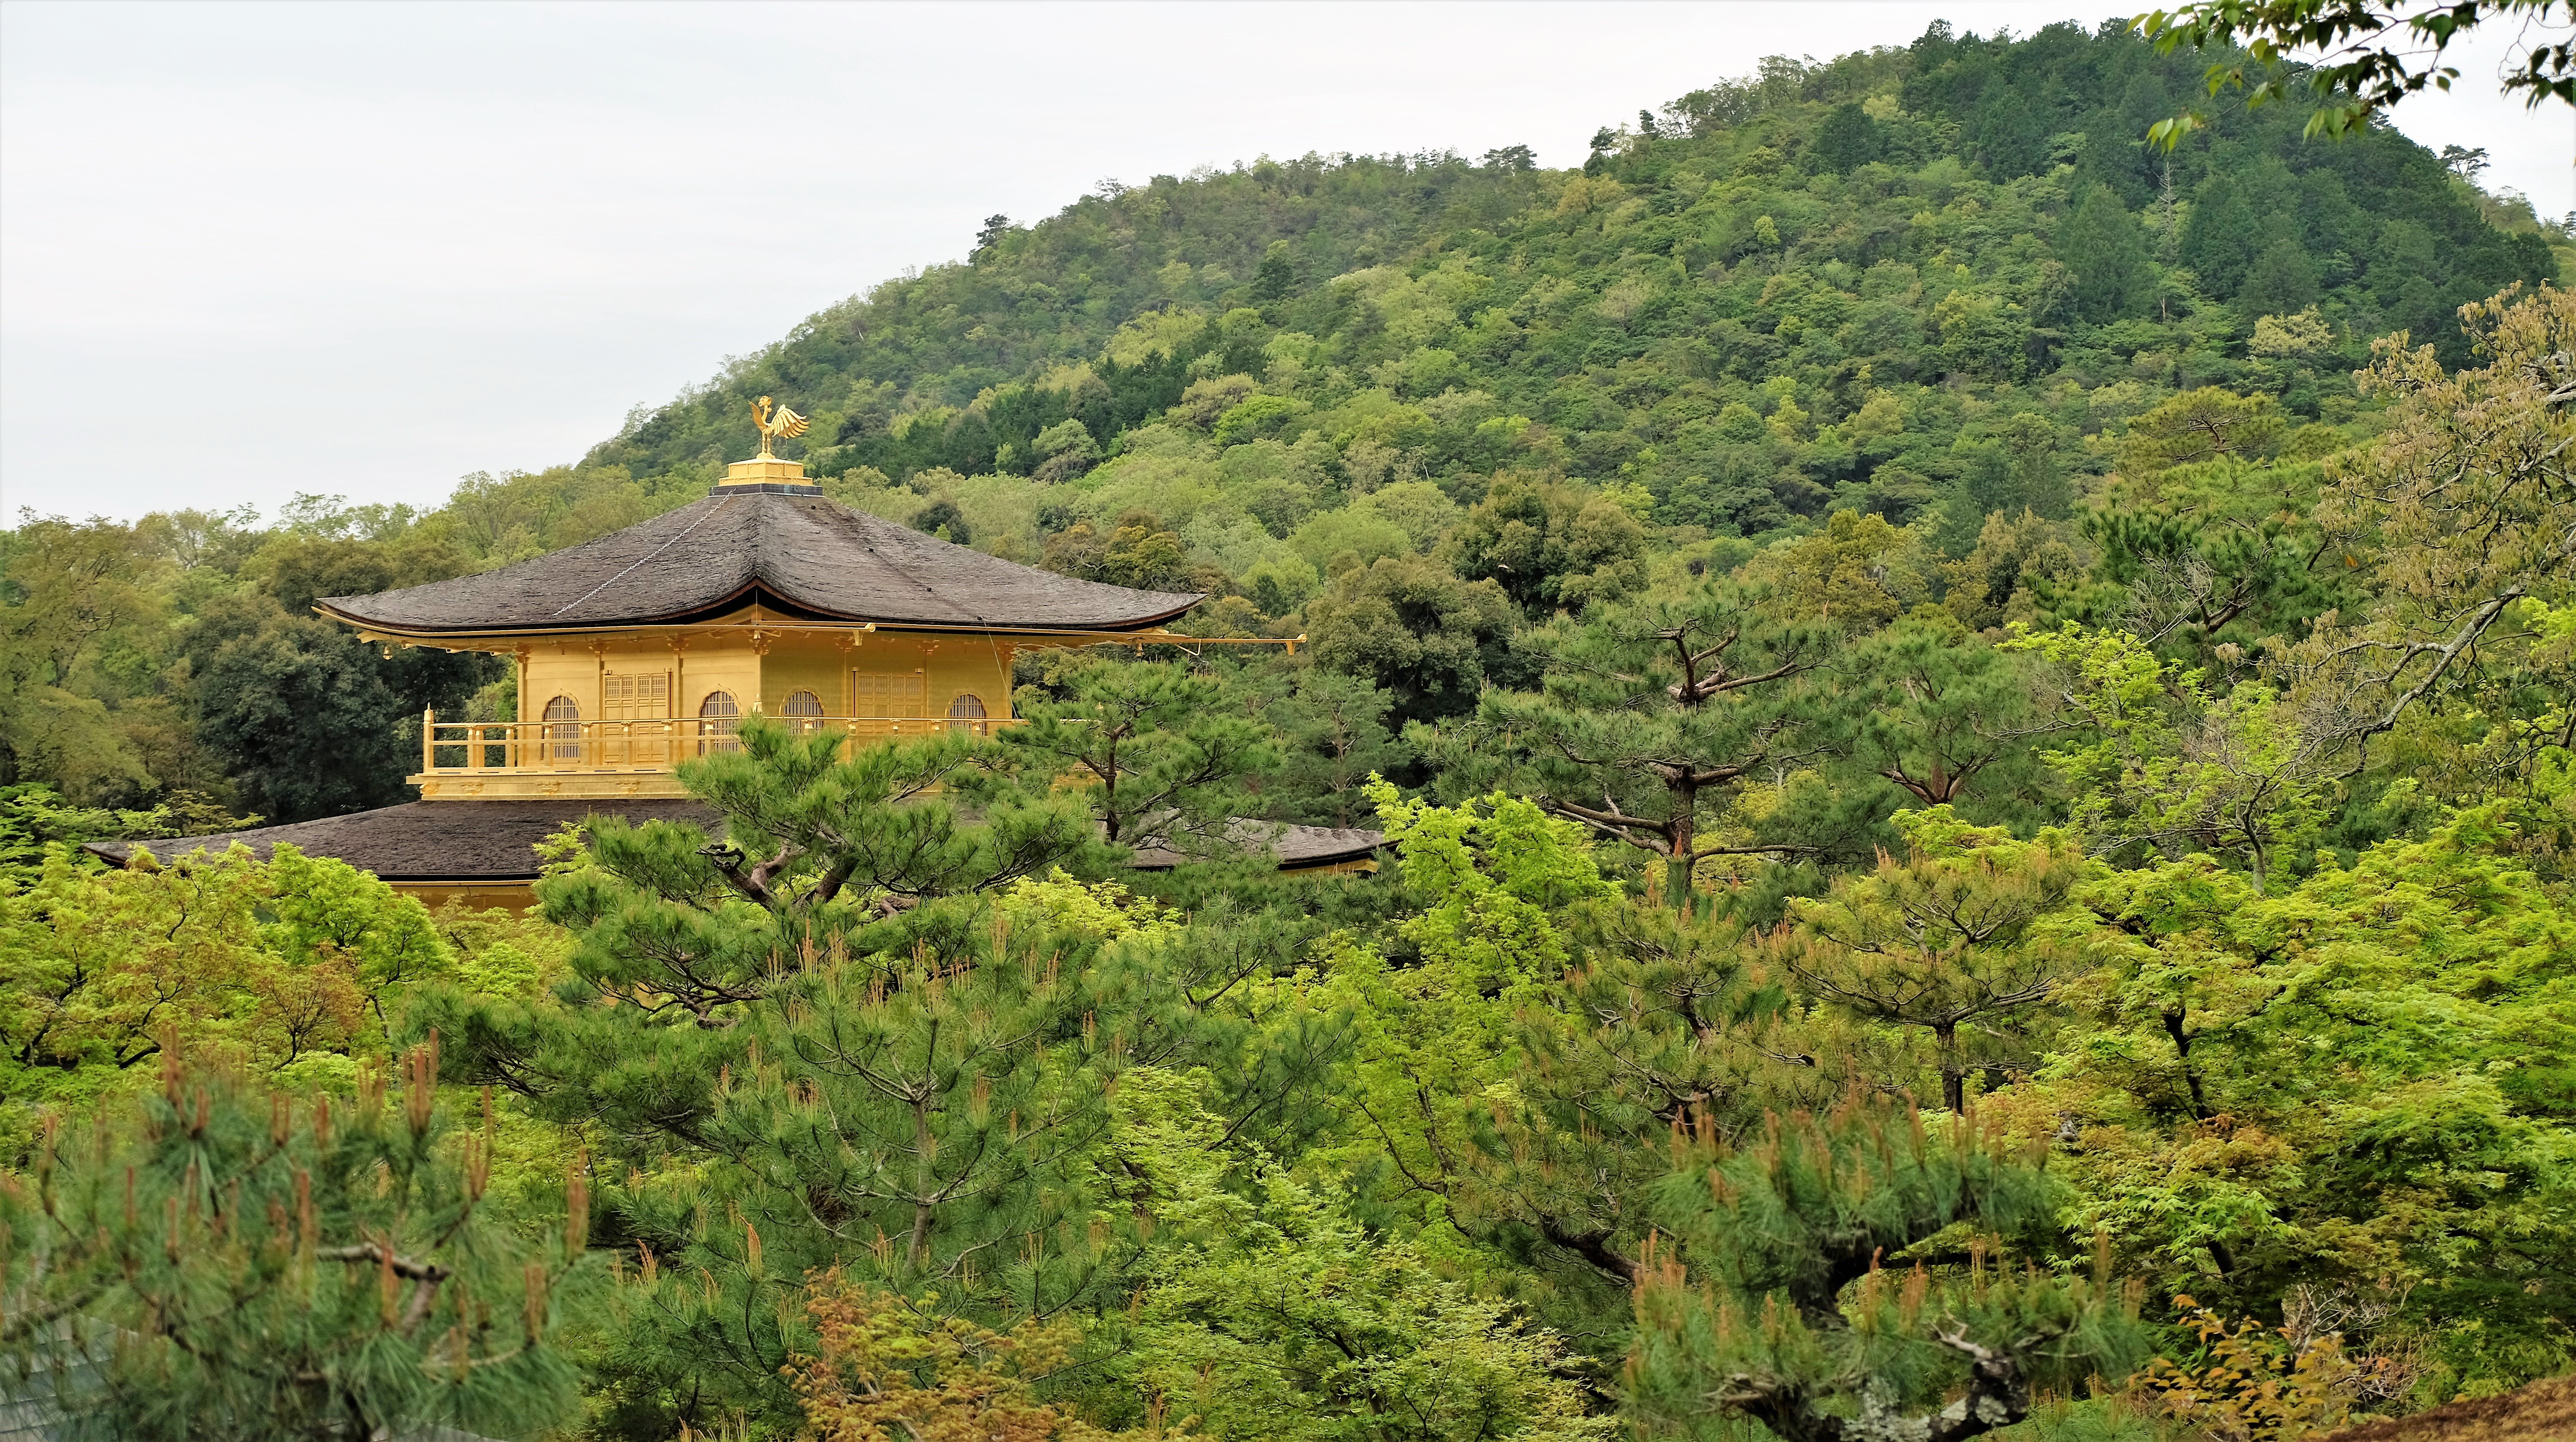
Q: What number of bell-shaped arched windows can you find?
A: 4